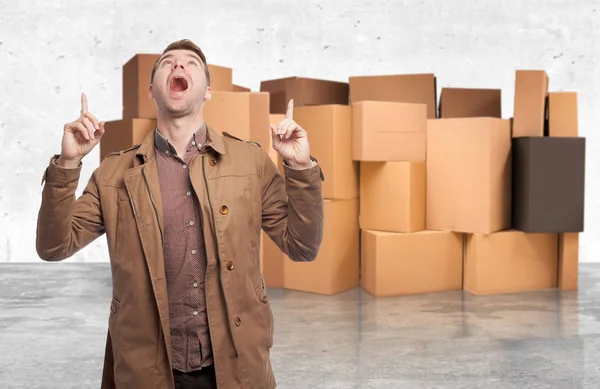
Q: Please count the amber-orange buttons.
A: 4